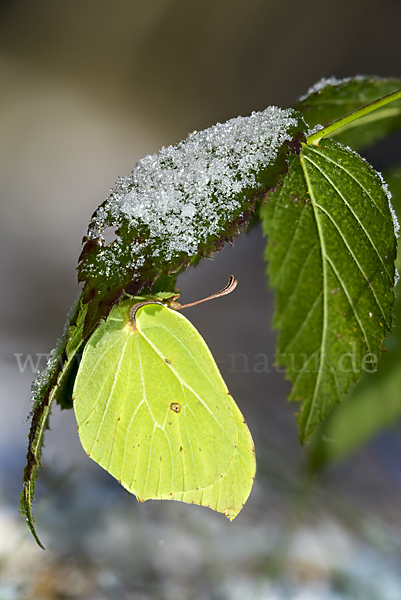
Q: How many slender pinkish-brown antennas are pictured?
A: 2